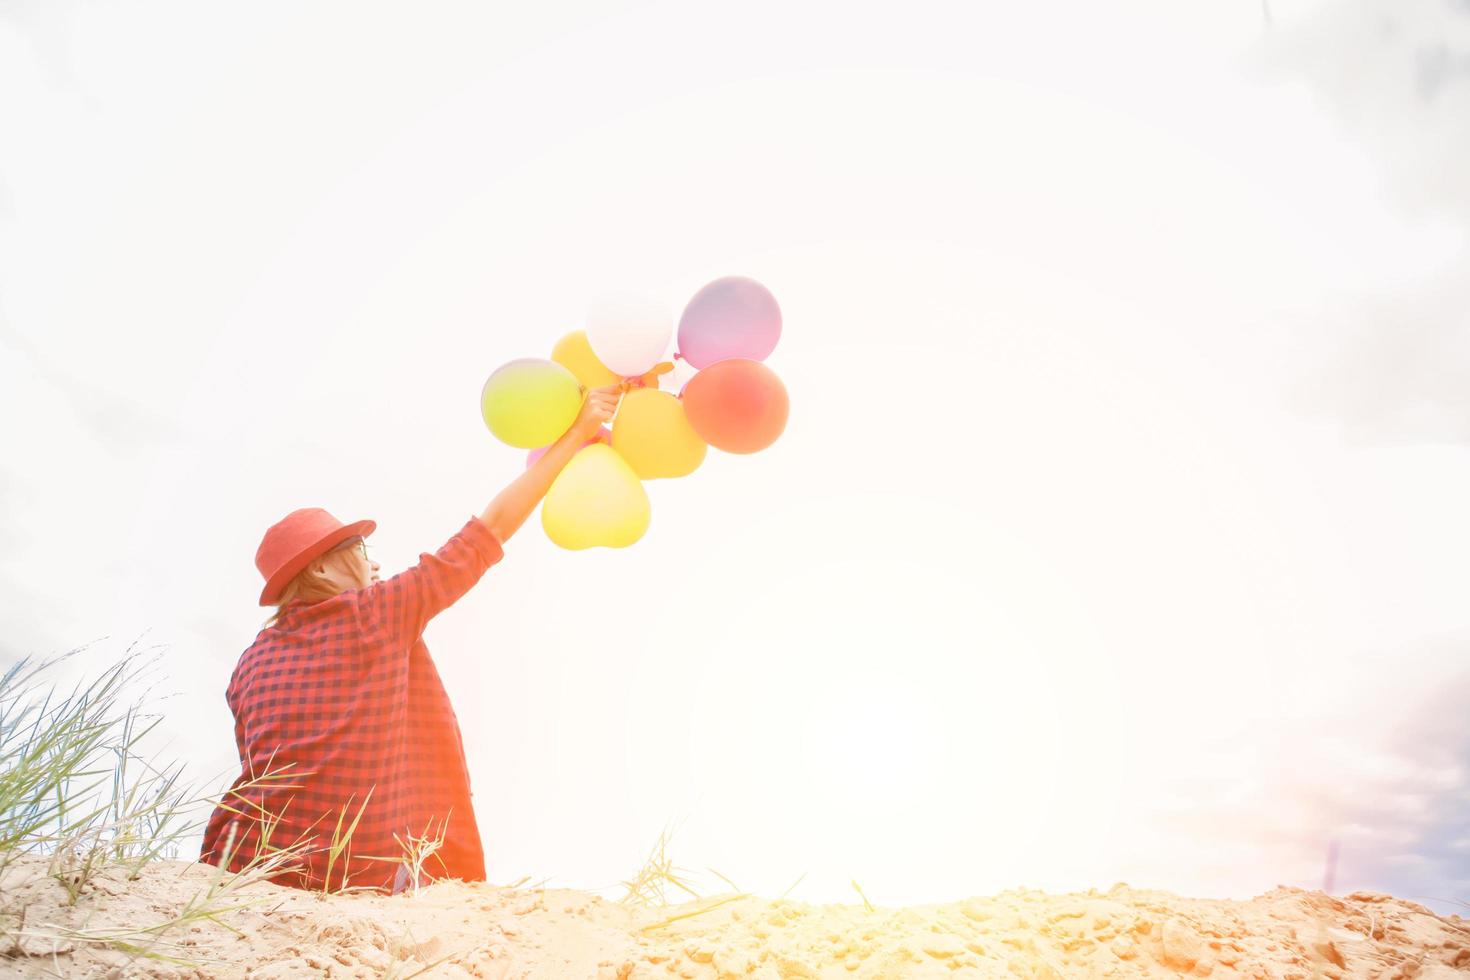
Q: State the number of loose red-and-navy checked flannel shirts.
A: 1